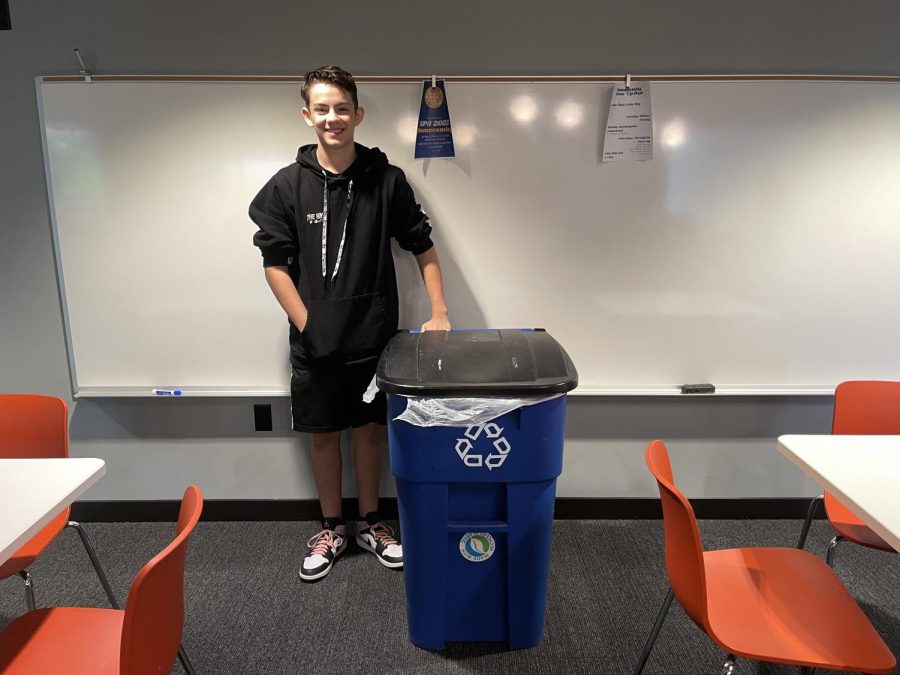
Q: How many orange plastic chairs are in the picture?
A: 4